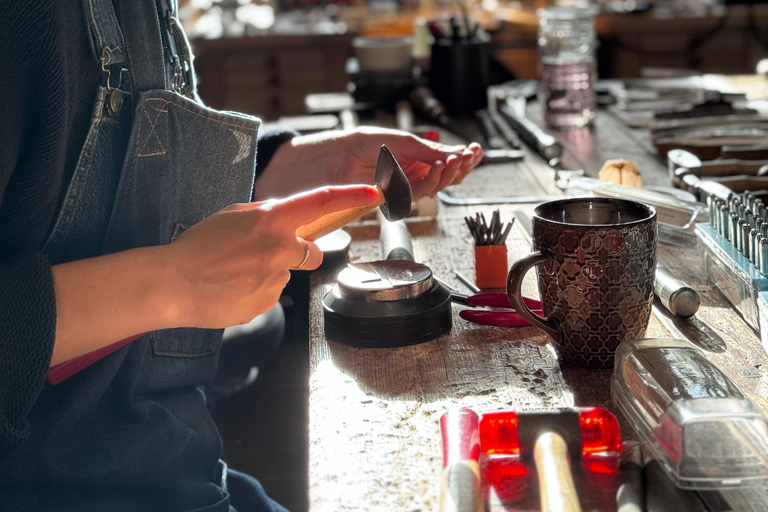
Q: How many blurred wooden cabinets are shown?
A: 2